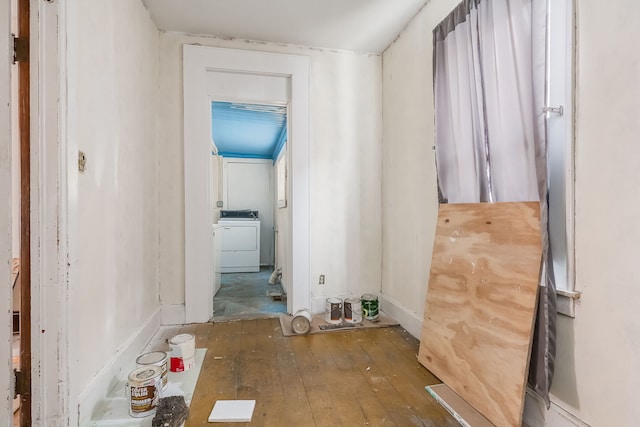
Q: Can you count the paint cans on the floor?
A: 7